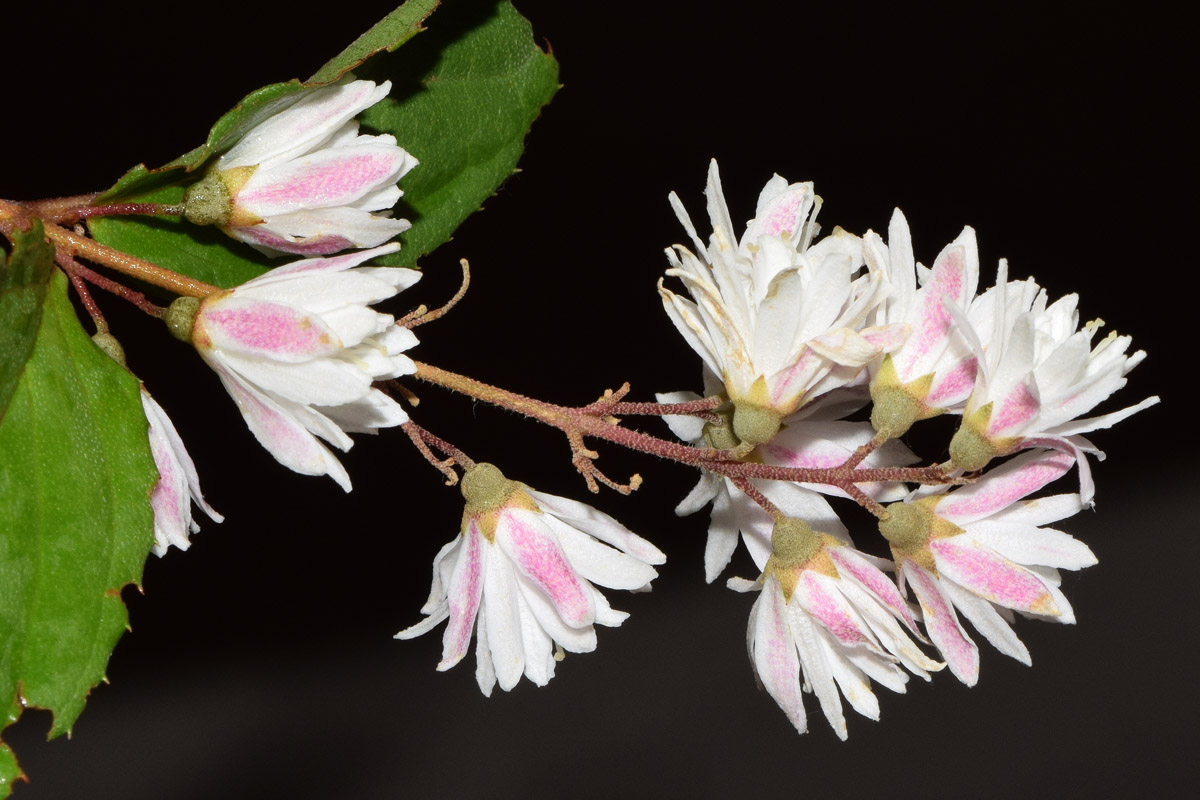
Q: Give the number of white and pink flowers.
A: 10